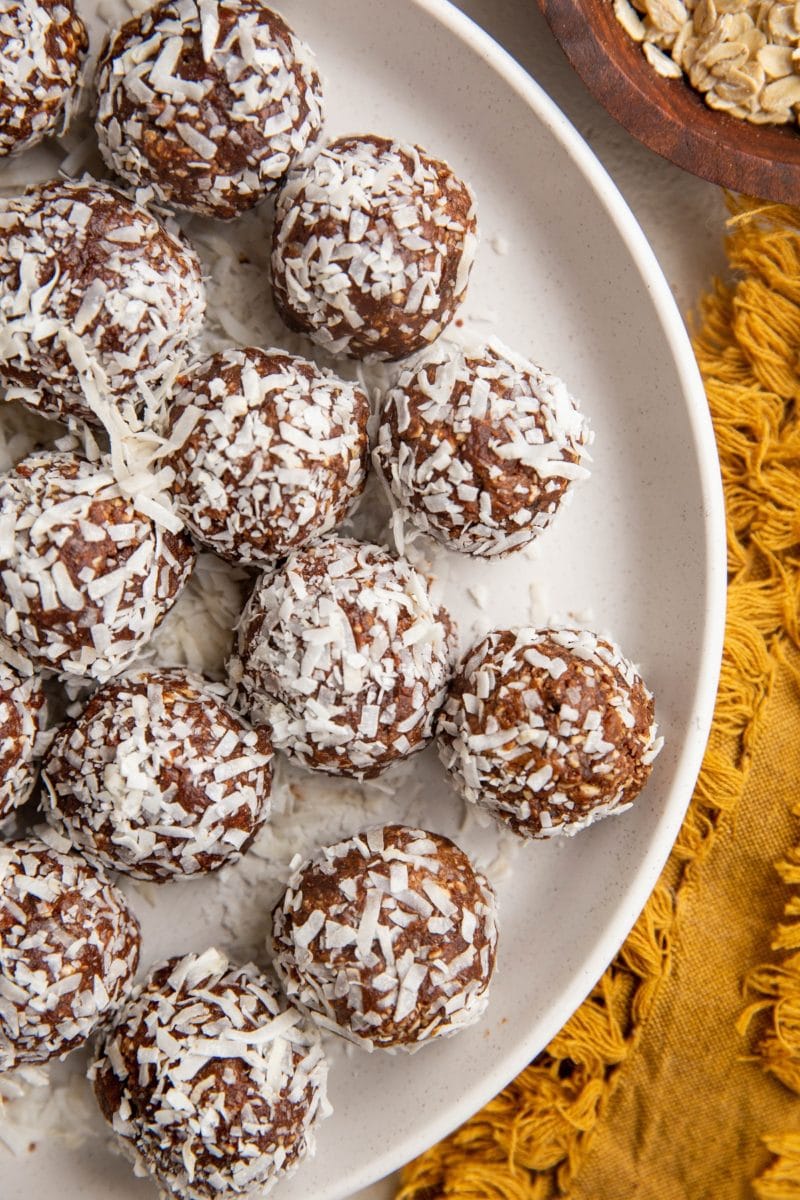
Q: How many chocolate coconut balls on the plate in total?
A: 14